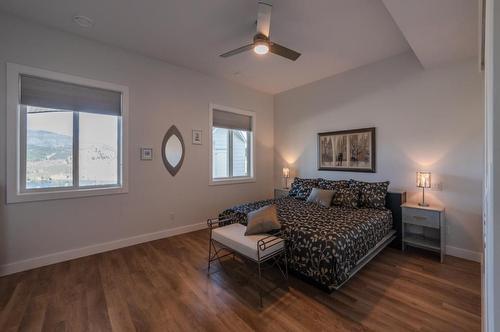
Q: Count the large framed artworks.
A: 1